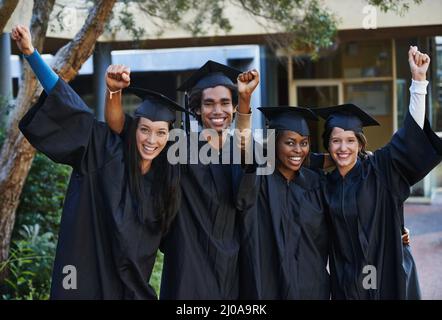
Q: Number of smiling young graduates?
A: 4